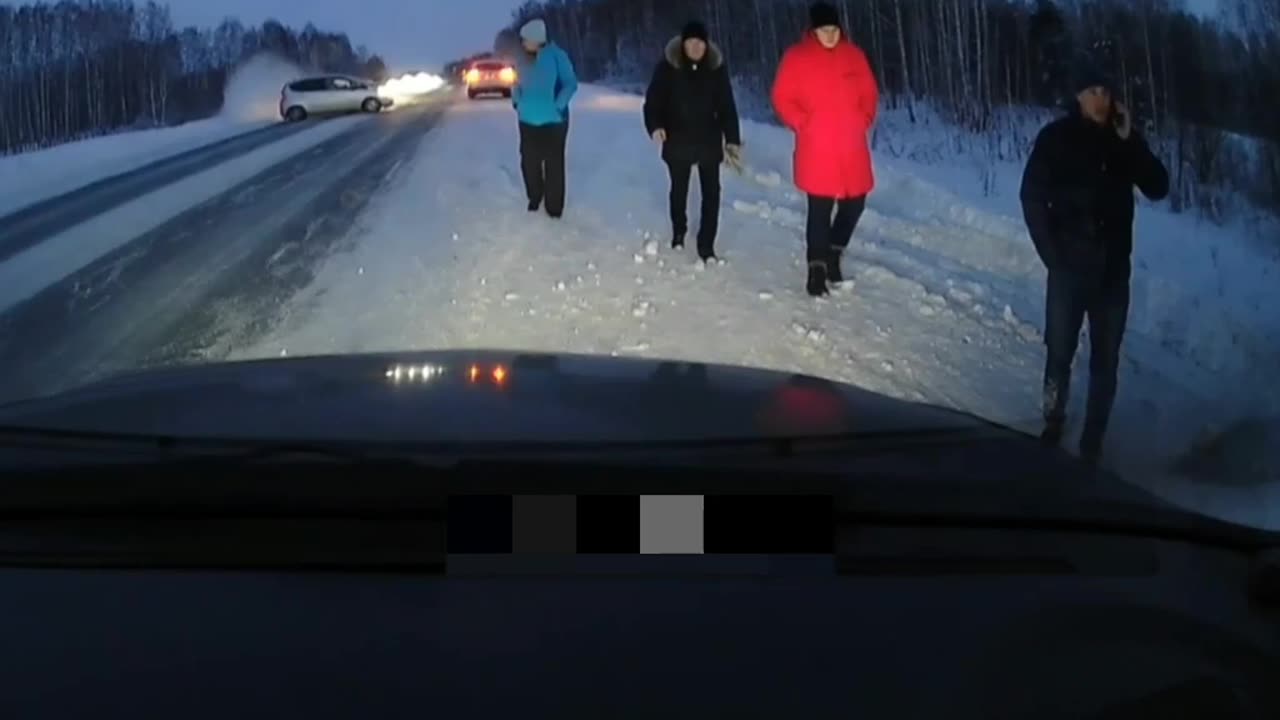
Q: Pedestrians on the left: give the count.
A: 0